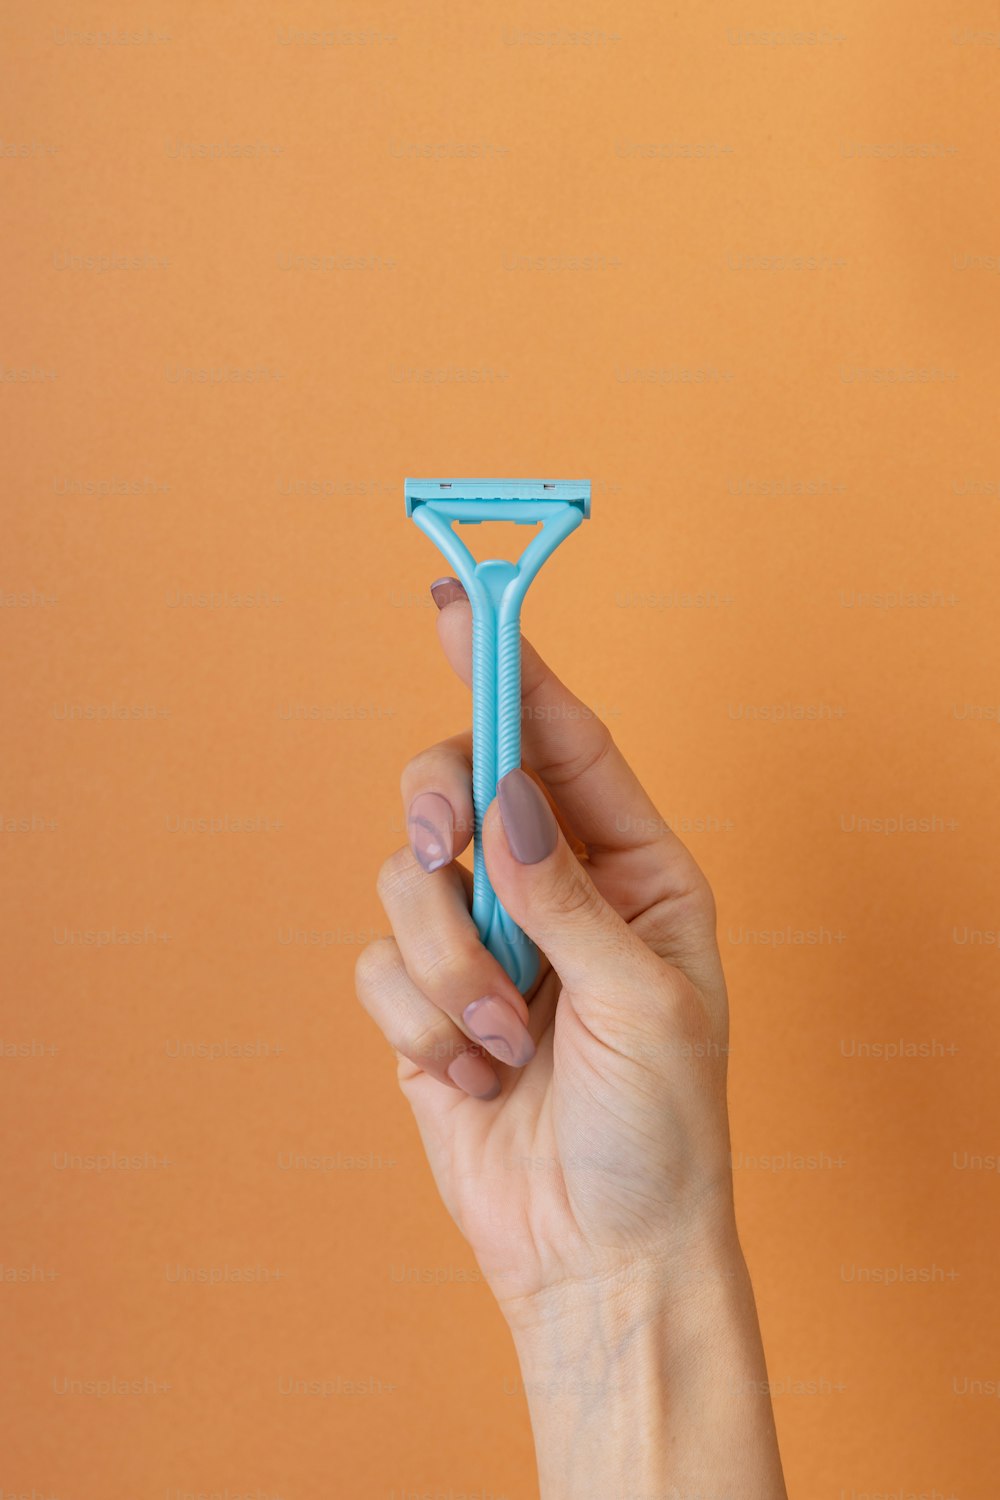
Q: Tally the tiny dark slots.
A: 2